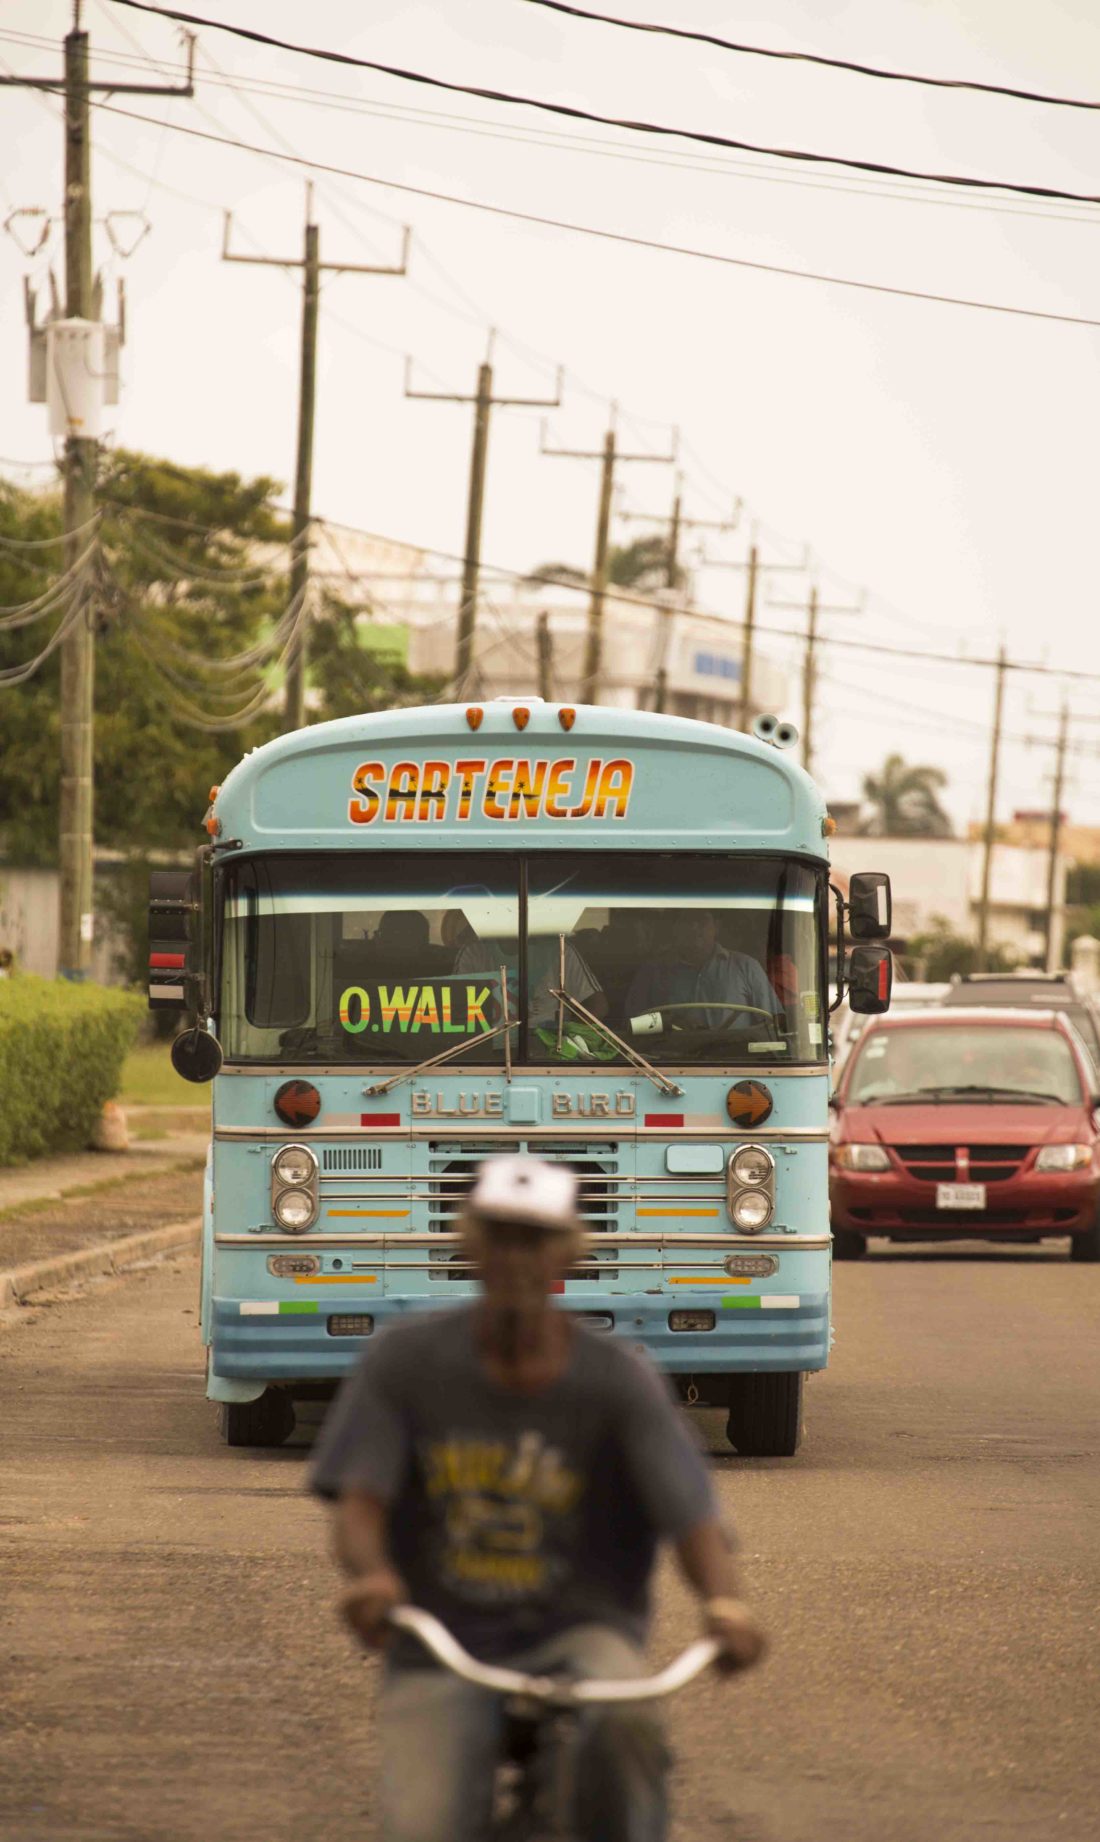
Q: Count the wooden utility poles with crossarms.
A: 9